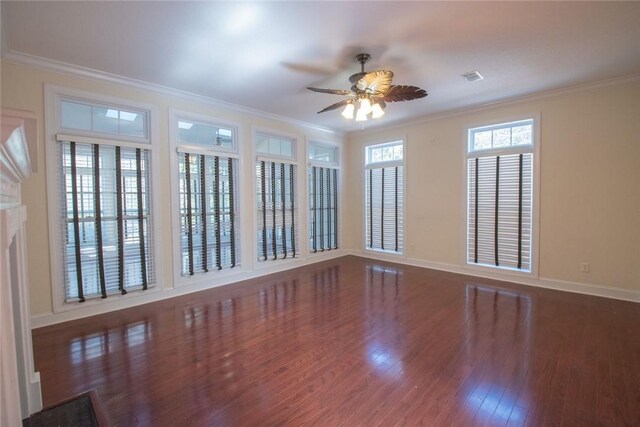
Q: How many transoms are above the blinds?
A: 6